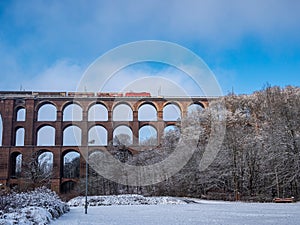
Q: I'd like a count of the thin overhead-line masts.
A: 4